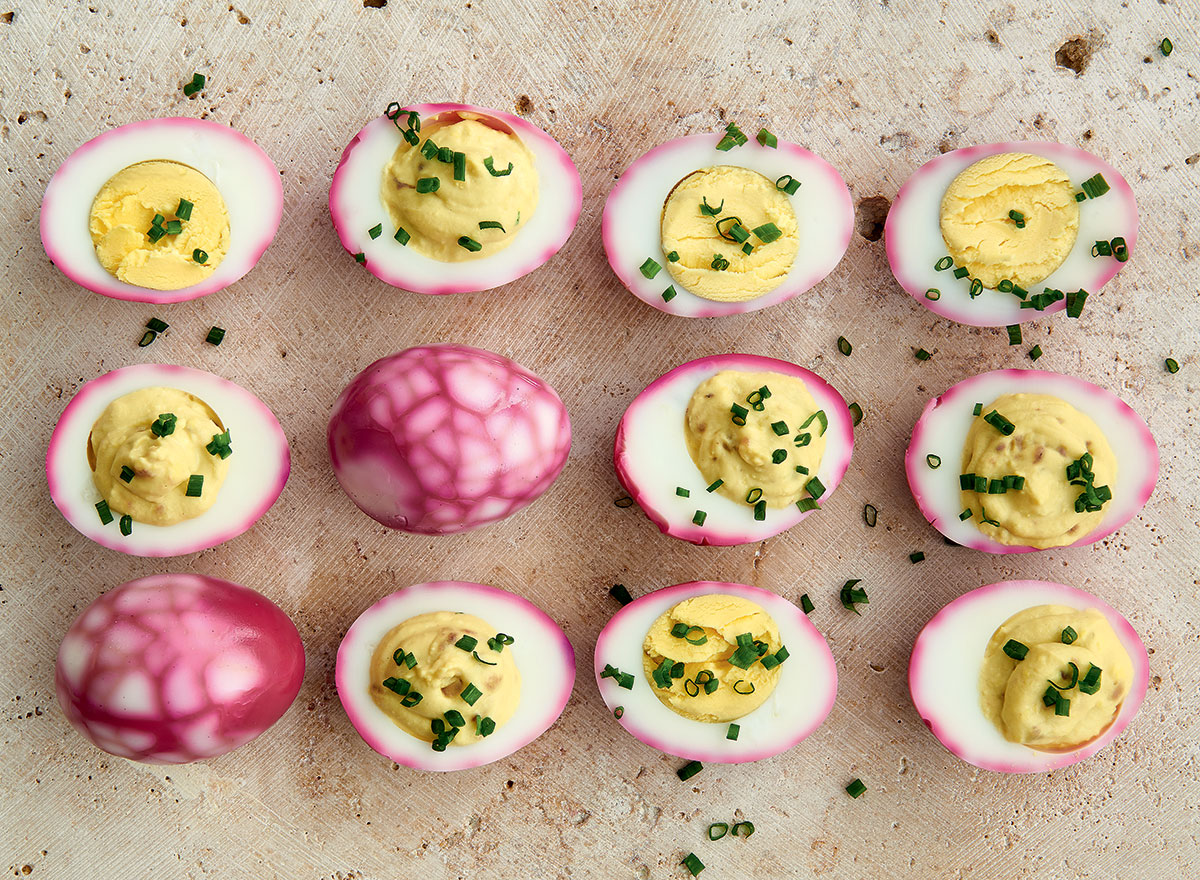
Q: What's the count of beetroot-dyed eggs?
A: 12